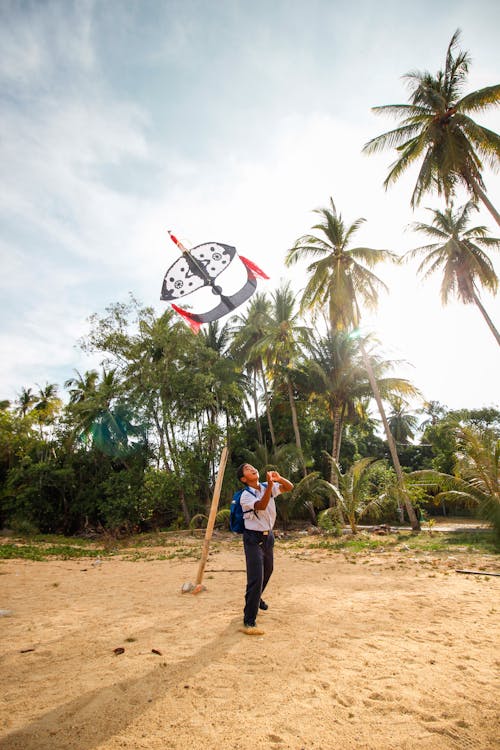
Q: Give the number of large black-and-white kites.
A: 1